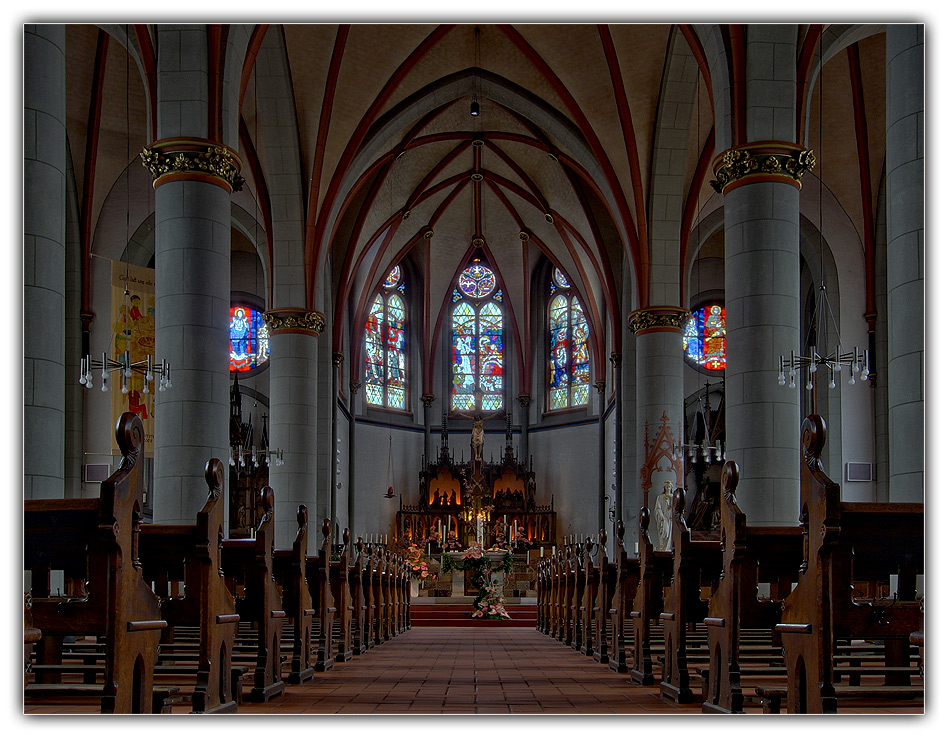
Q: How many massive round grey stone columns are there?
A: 6